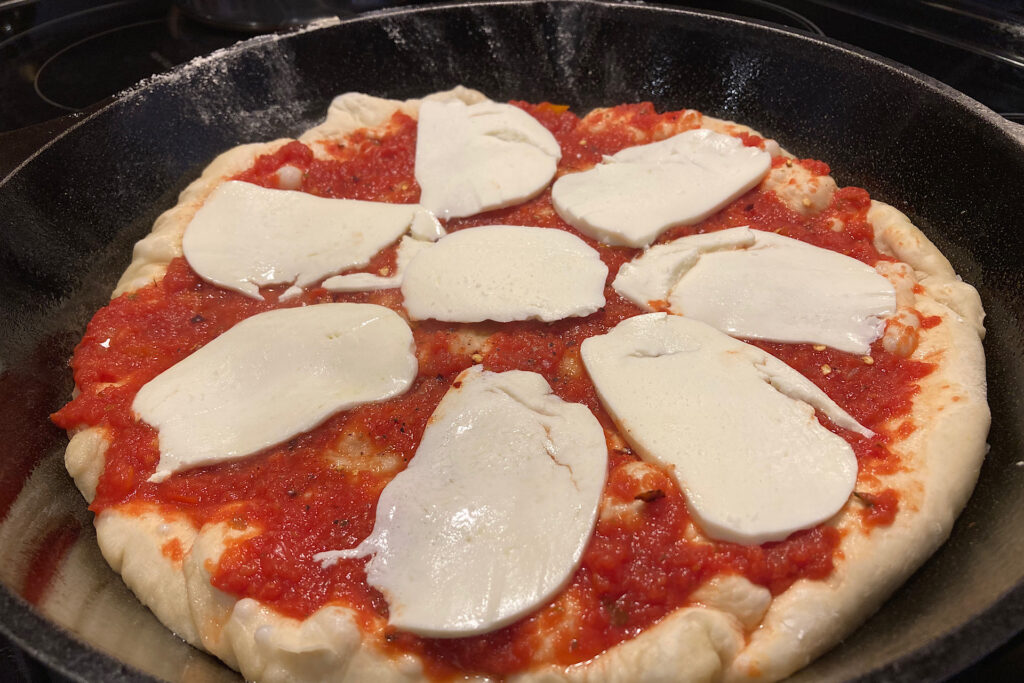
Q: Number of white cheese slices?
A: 8